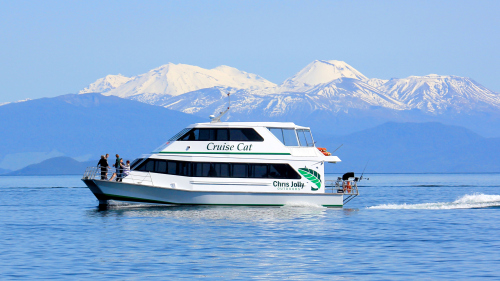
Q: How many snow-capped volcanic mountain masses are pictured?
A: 3